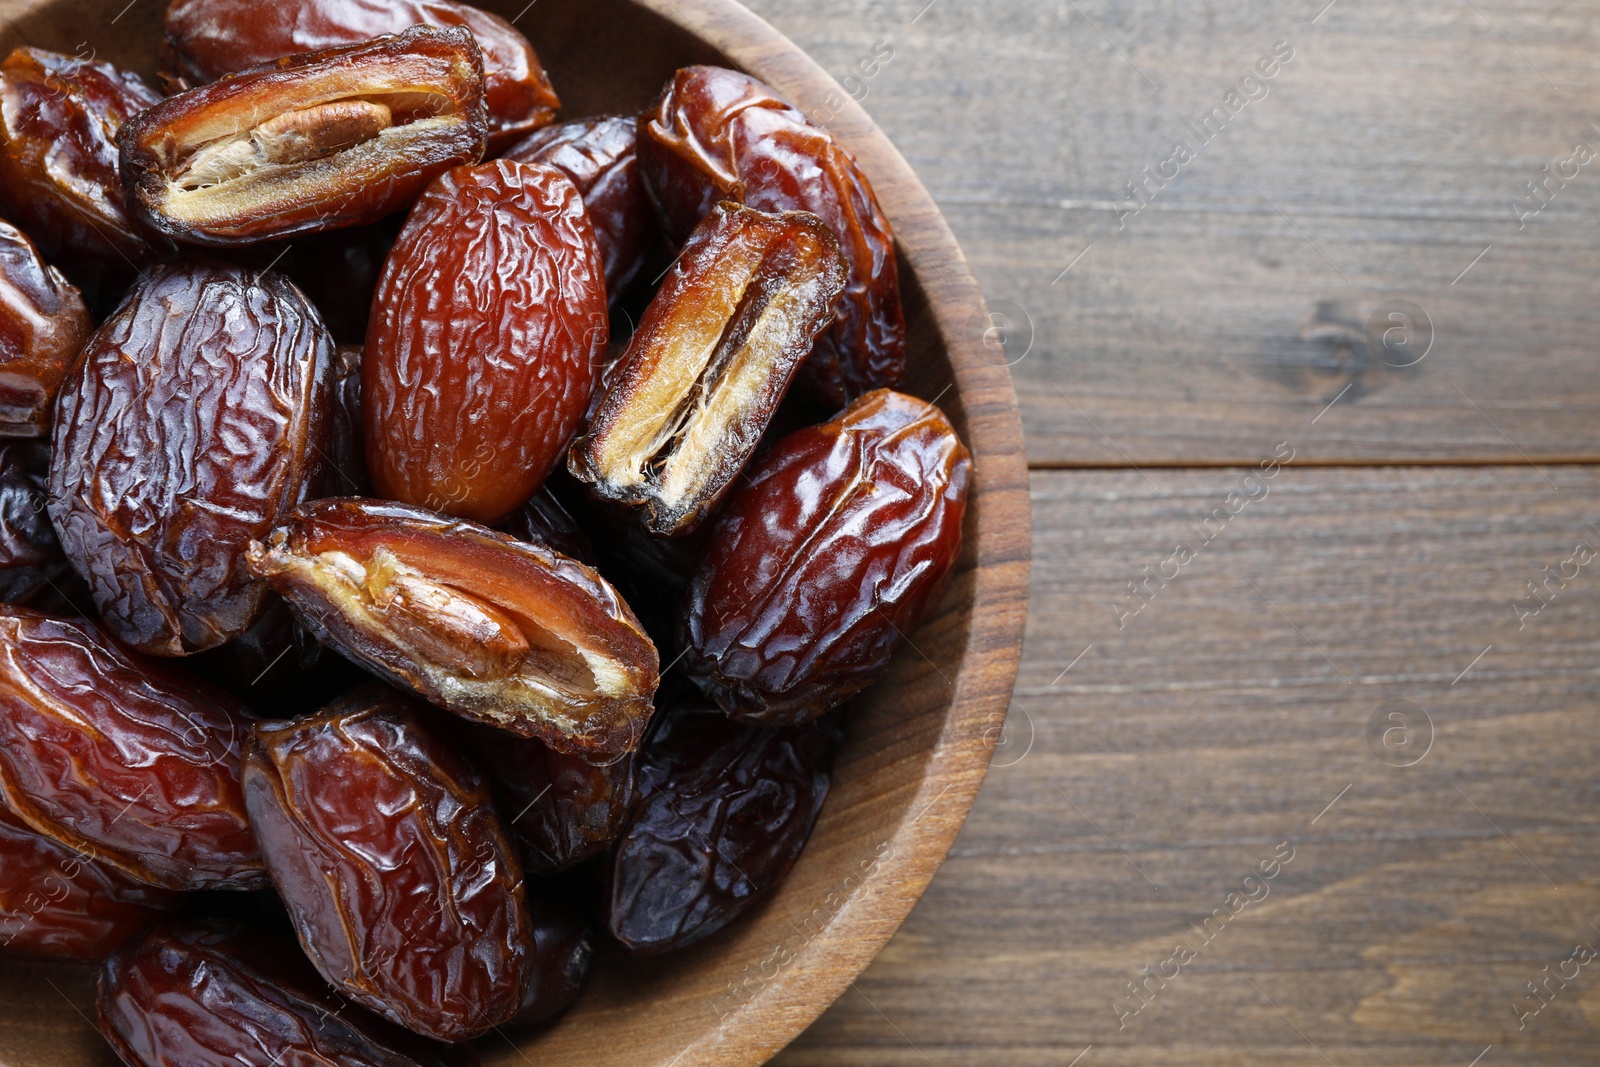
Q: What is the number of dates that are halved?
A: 3